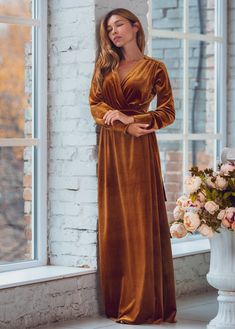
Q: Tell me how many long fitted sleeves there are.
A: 2